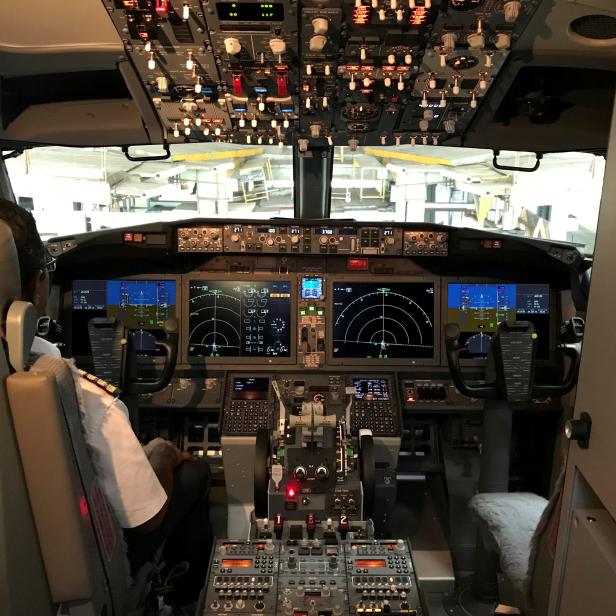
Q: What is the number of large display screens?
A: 4